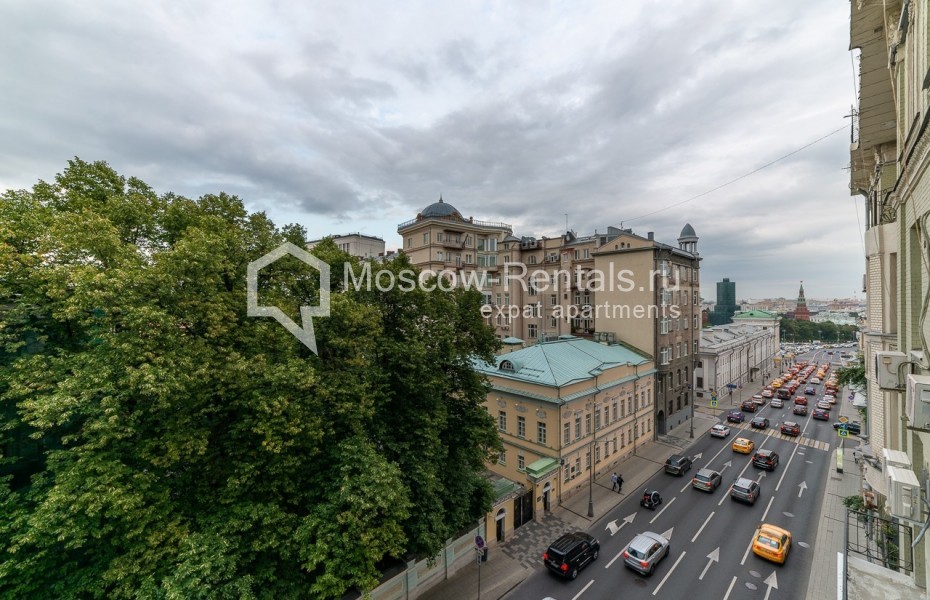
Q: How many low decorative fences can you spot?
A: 1